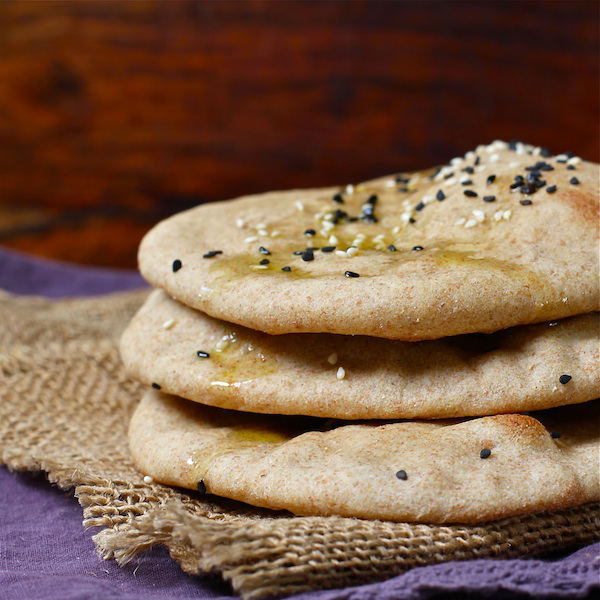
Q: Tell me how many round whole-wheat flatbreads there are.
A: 3